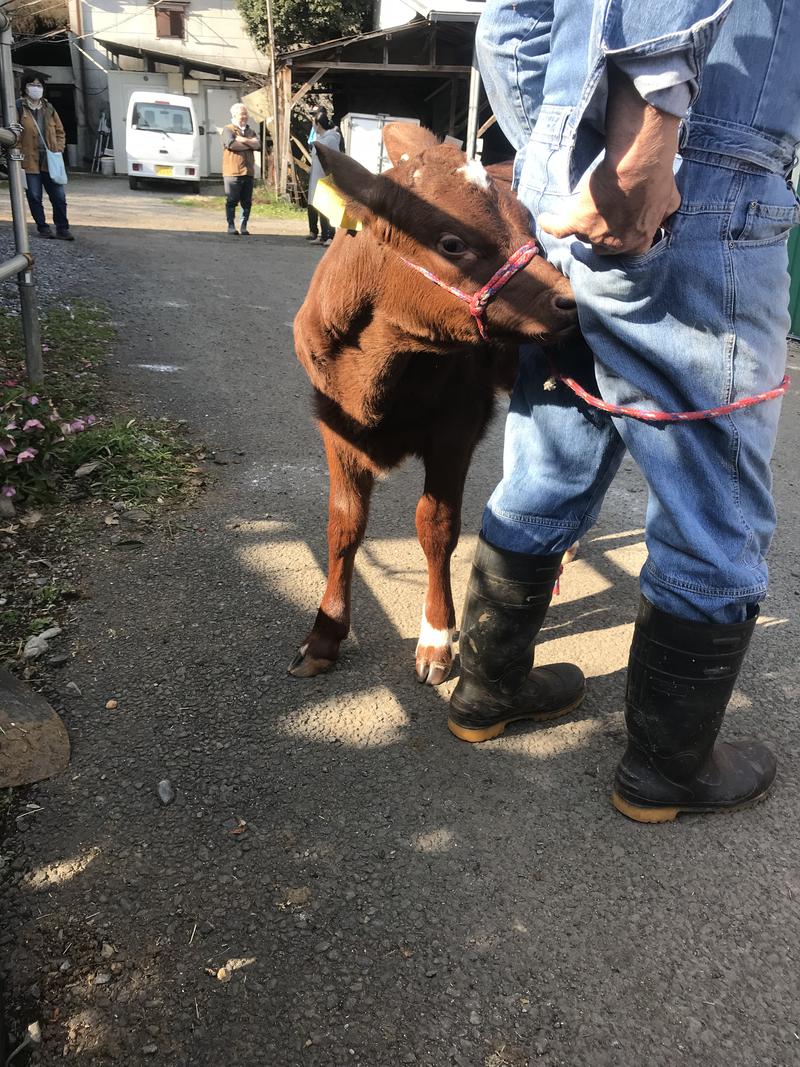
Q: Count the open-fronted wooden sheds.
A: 1